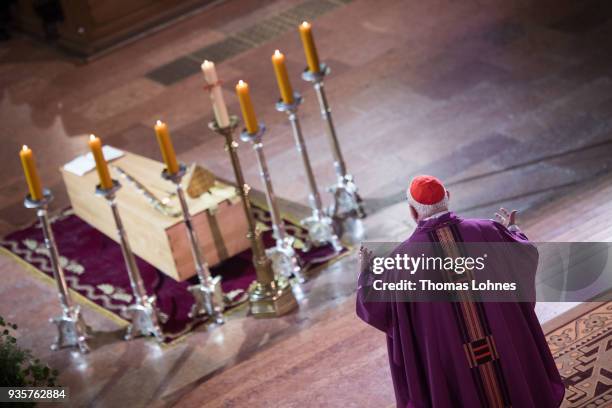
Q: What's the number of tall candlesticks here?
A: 7